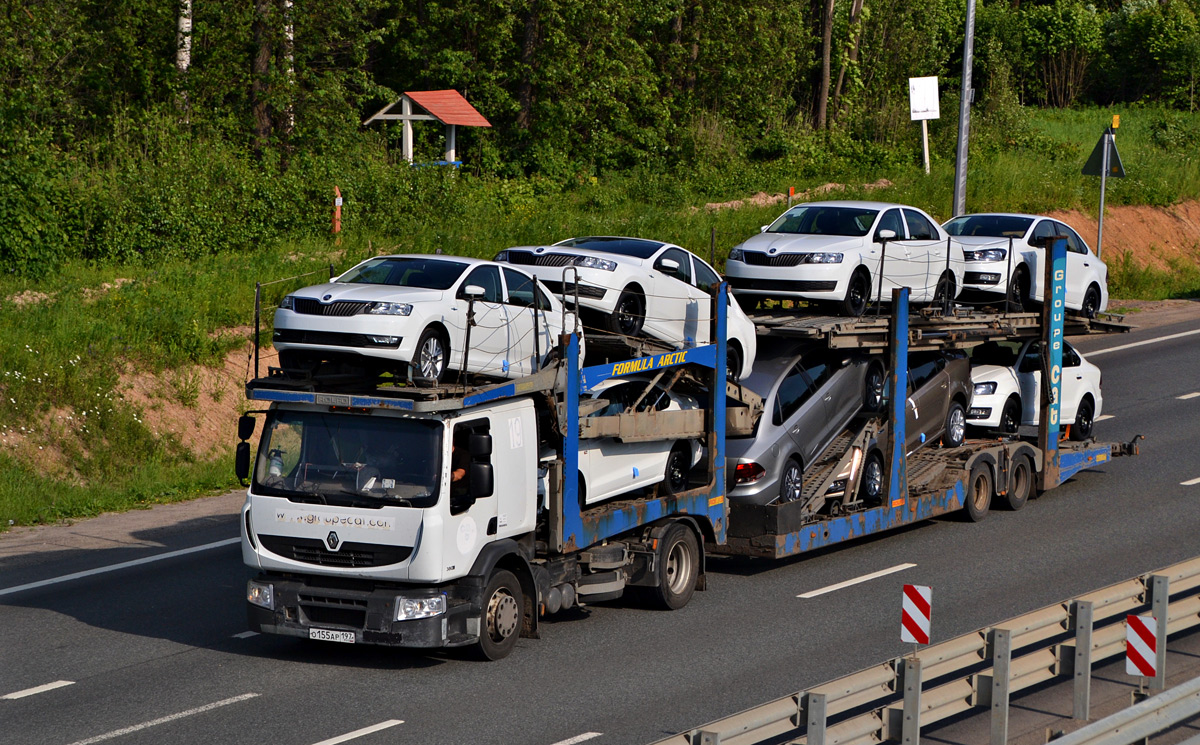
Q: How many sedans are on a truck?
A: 8